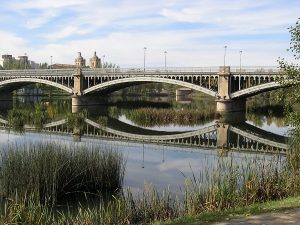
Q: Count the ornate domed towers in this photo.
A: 2